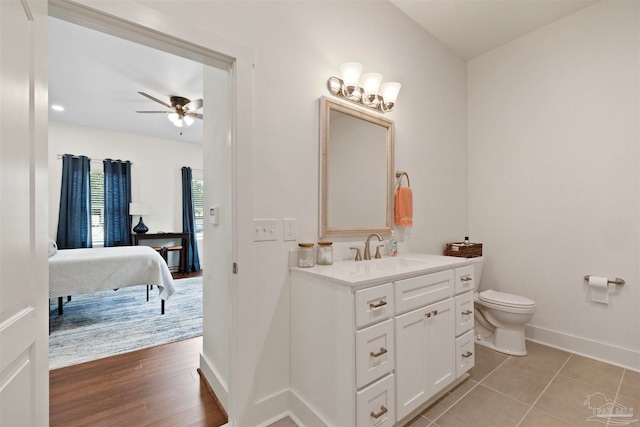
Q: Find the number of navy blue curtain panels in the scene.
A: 3